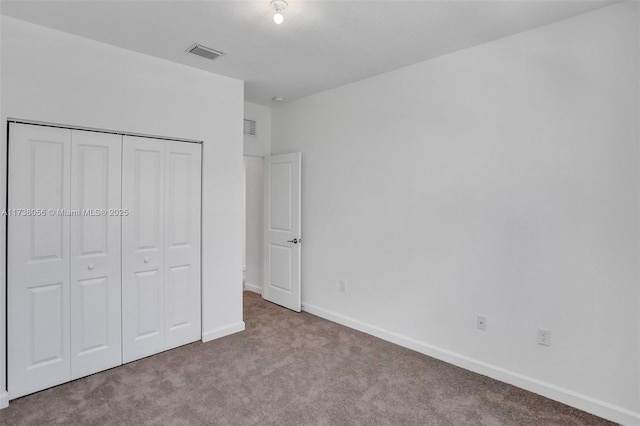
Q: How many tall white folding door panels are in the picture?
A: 4